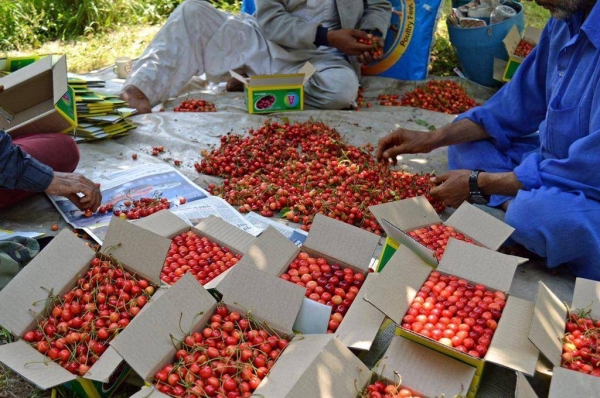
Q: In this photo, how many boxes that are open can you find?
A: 11